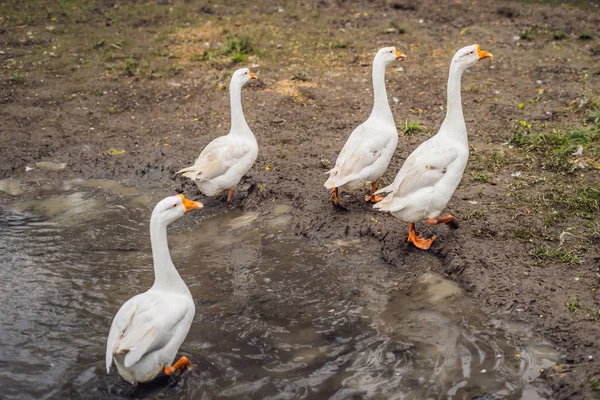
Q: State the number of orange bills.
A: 4